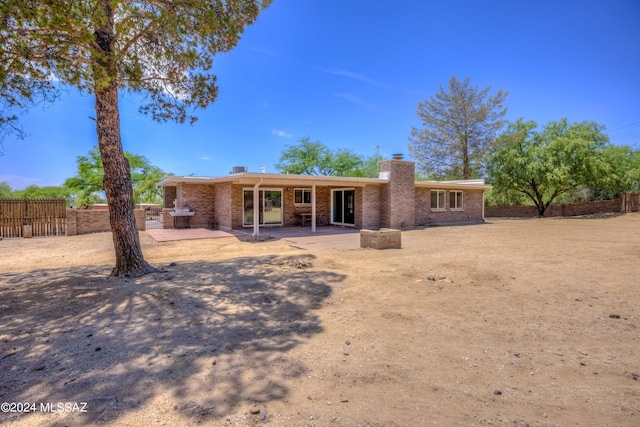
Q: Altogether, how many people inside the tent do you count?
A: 0